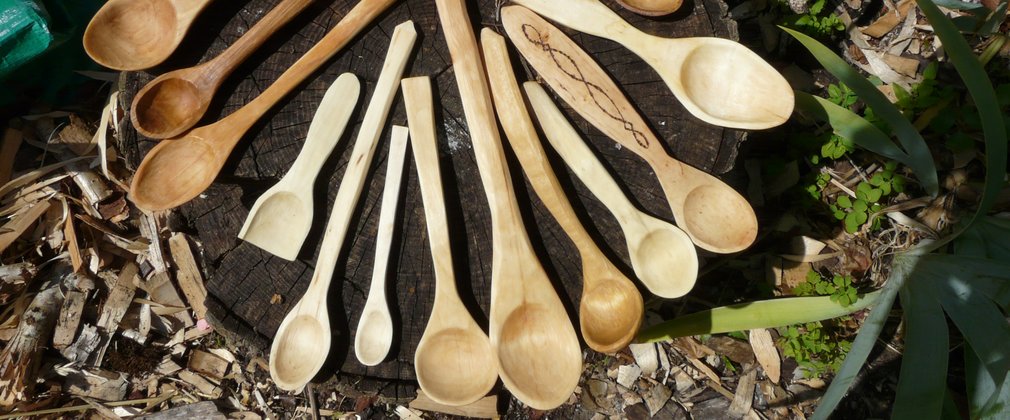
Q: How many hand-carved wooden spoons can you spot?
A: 13